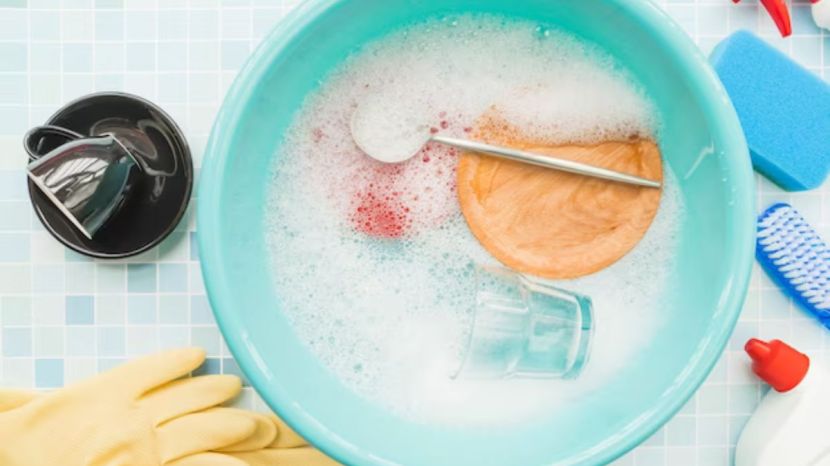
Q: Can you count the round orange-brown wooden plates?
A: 1